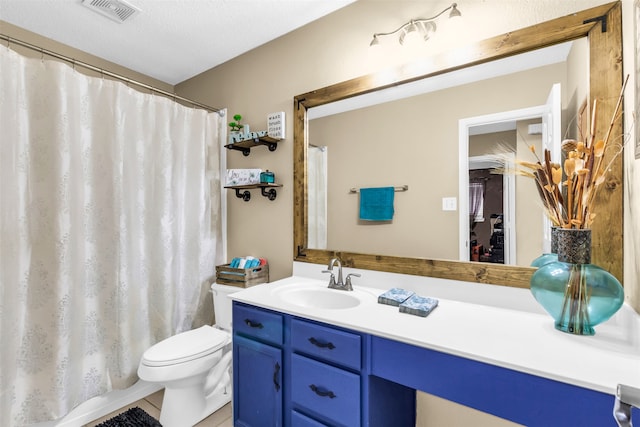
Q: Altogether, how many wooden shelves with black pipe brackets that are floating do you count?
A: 2